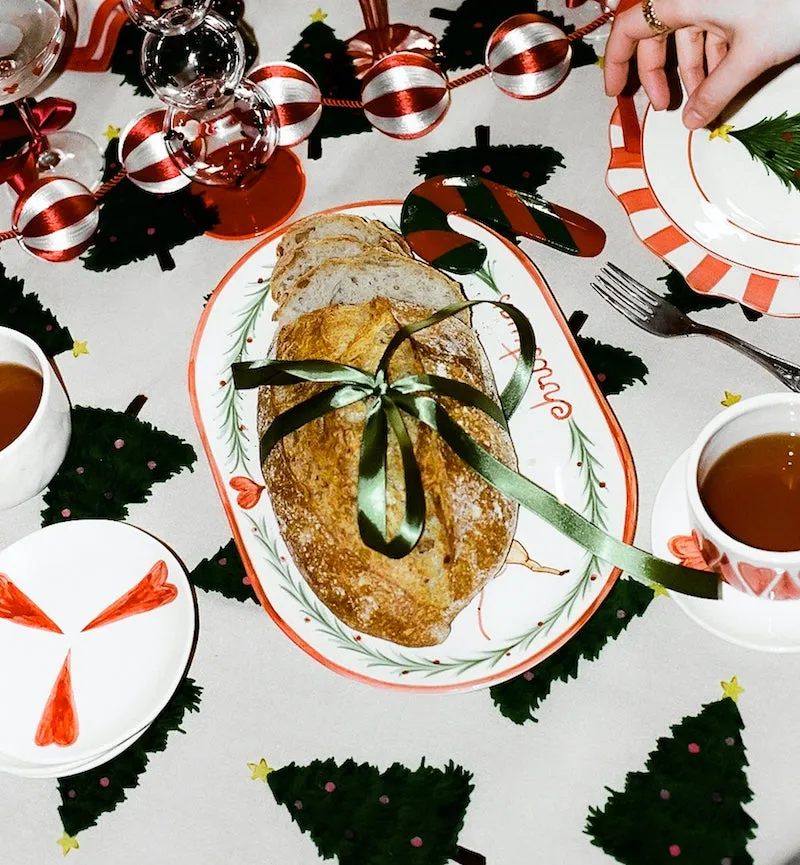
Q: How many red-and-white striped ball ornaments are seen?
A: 5